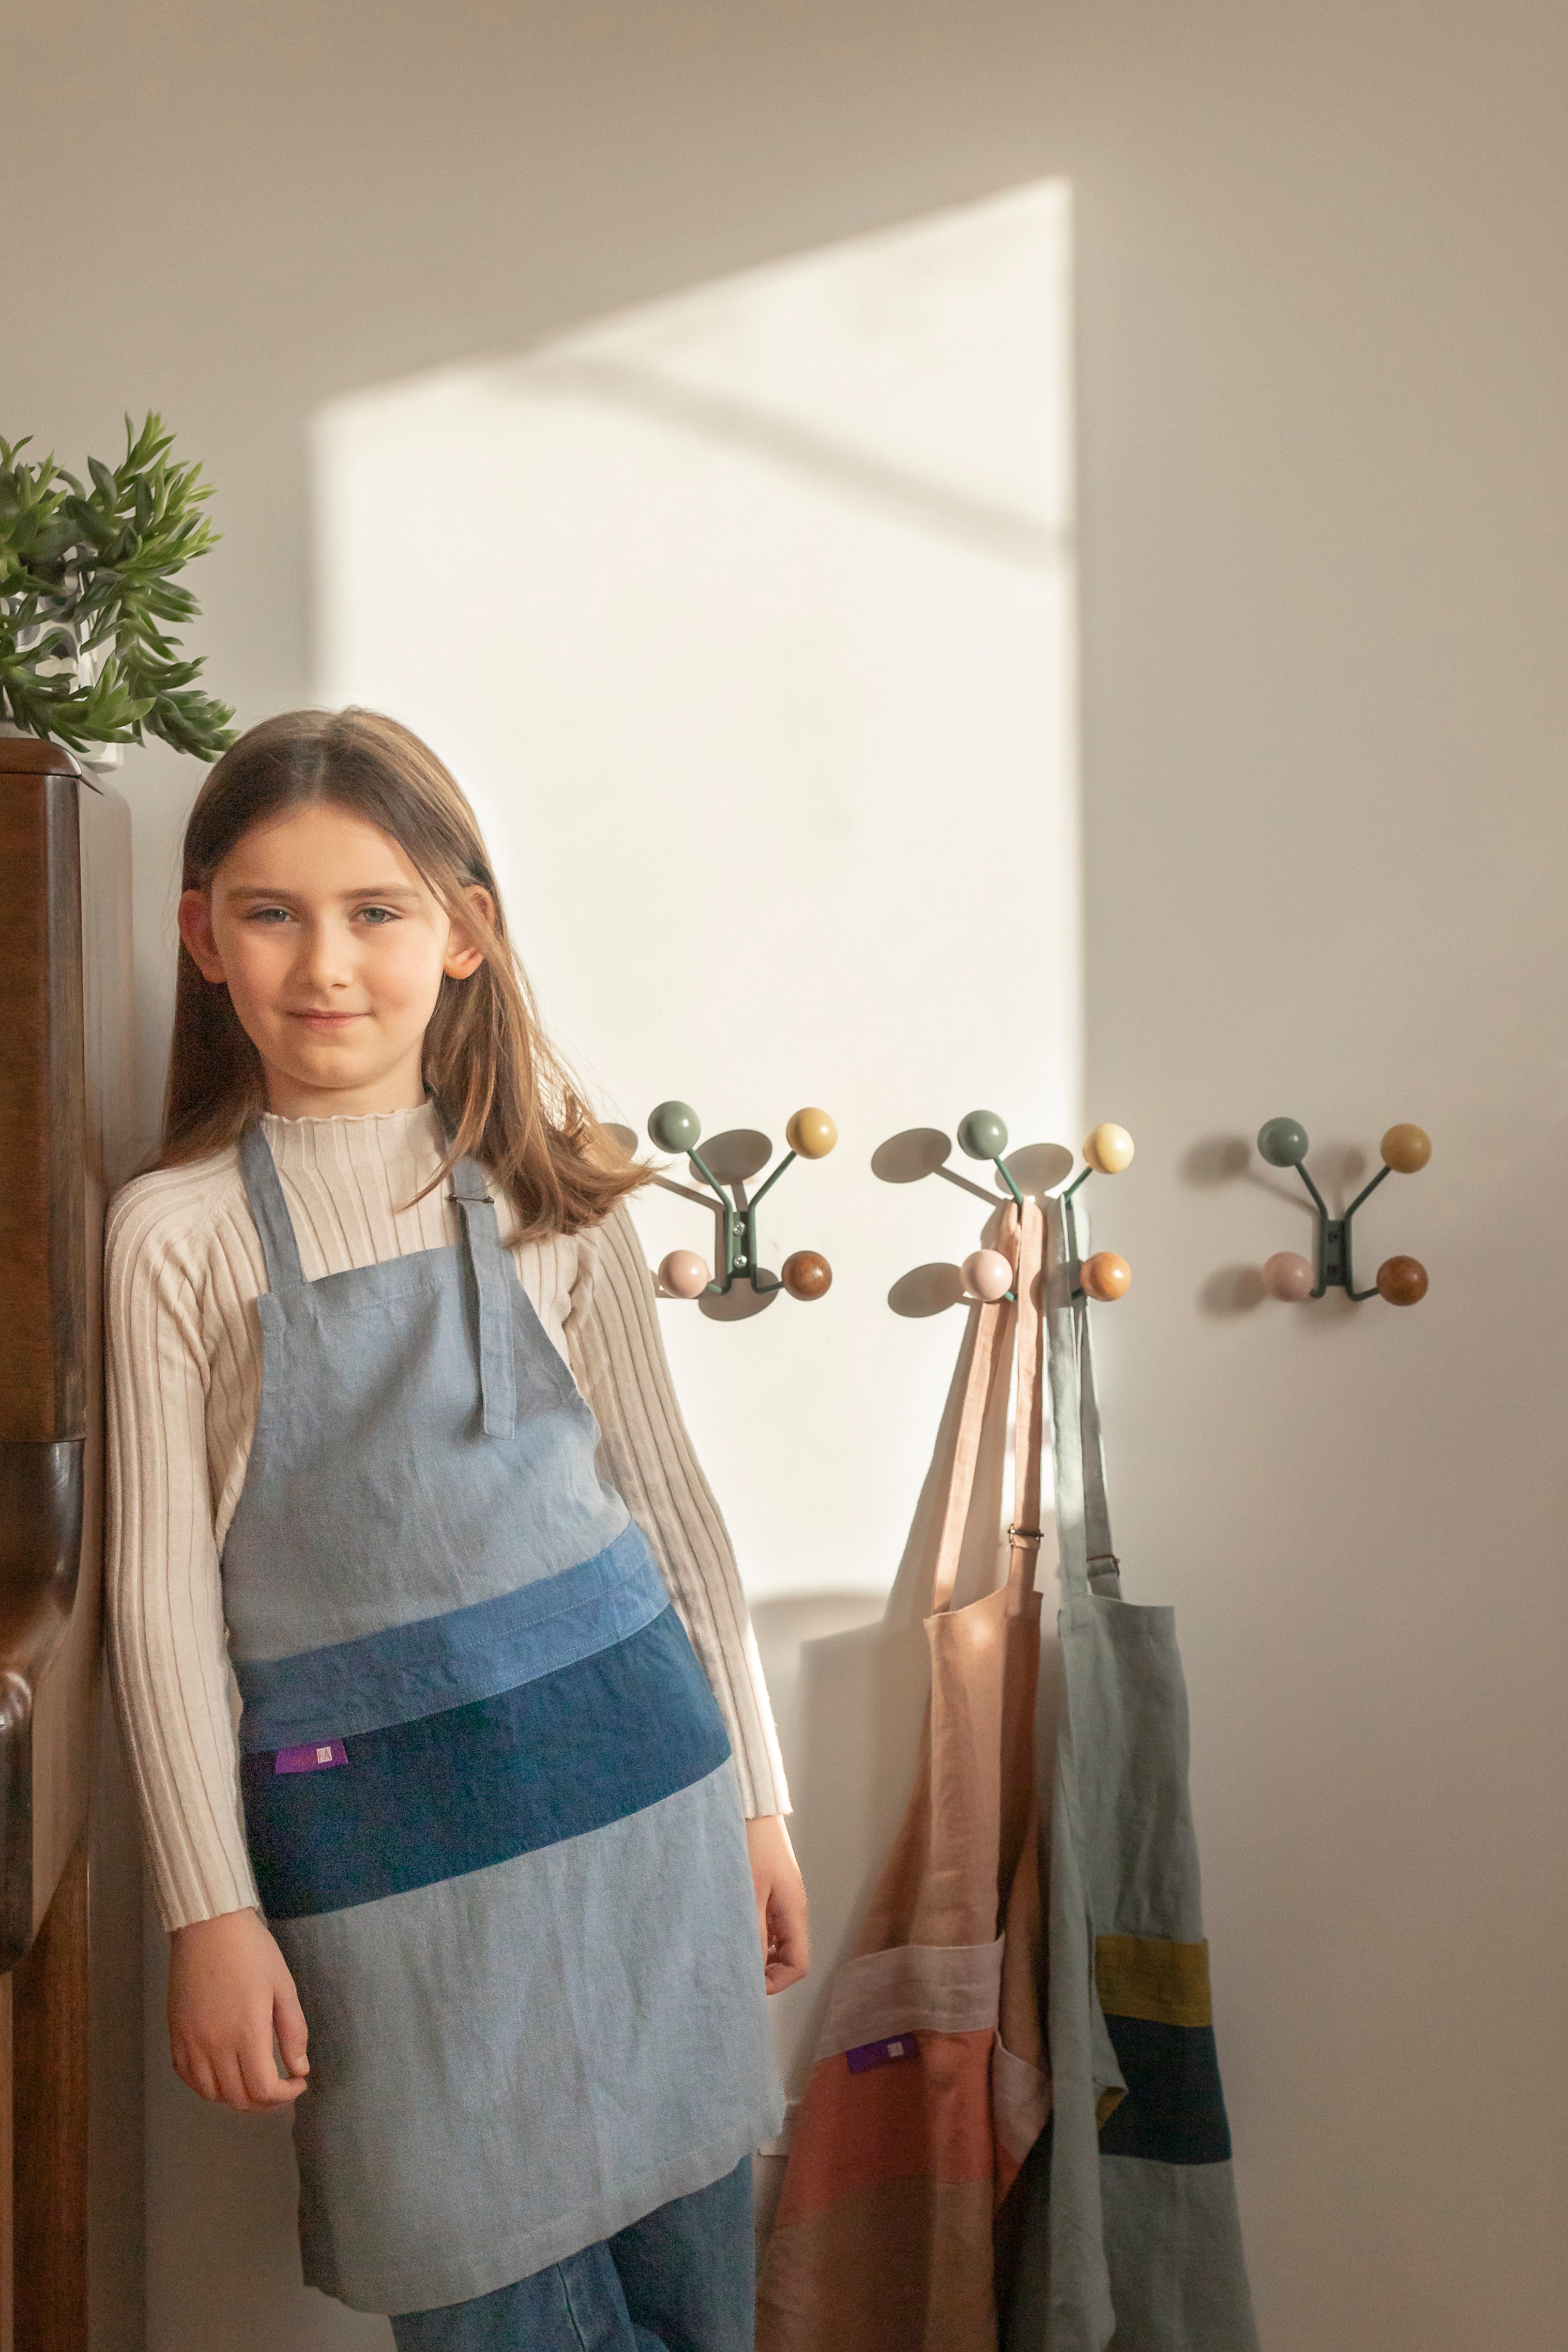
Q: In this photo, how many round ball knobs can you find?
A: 12